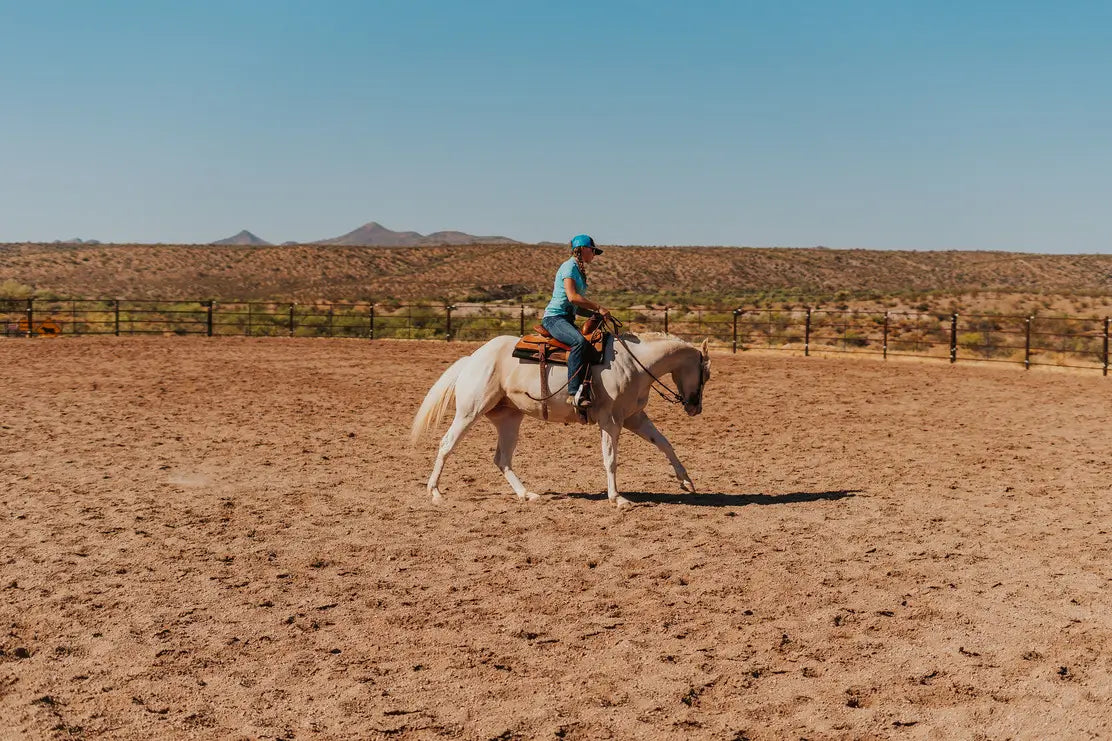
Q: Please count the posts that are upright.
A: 14